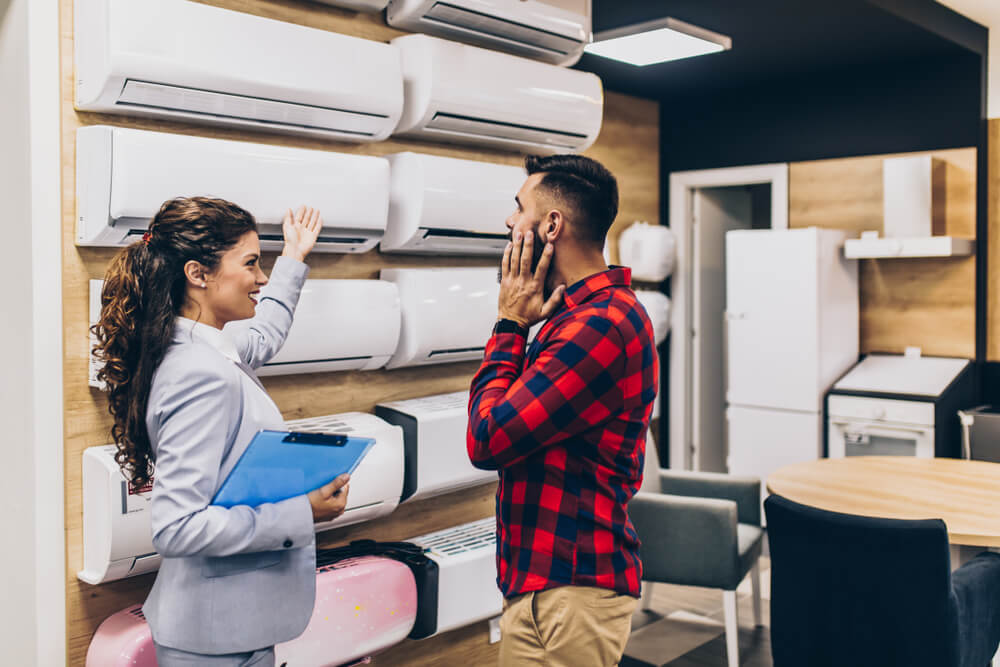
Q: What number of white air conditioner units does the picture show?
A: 11